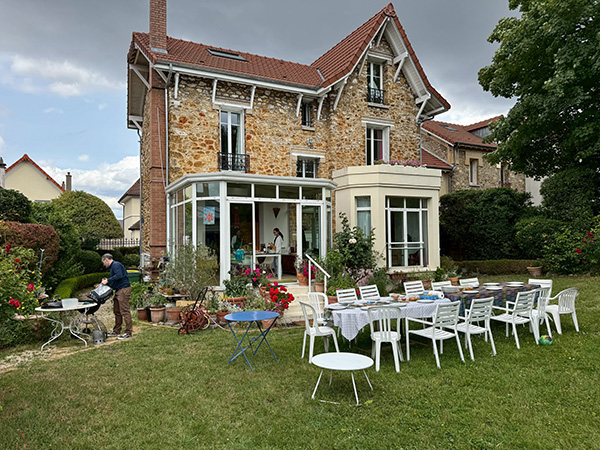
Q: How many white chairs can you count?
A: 14